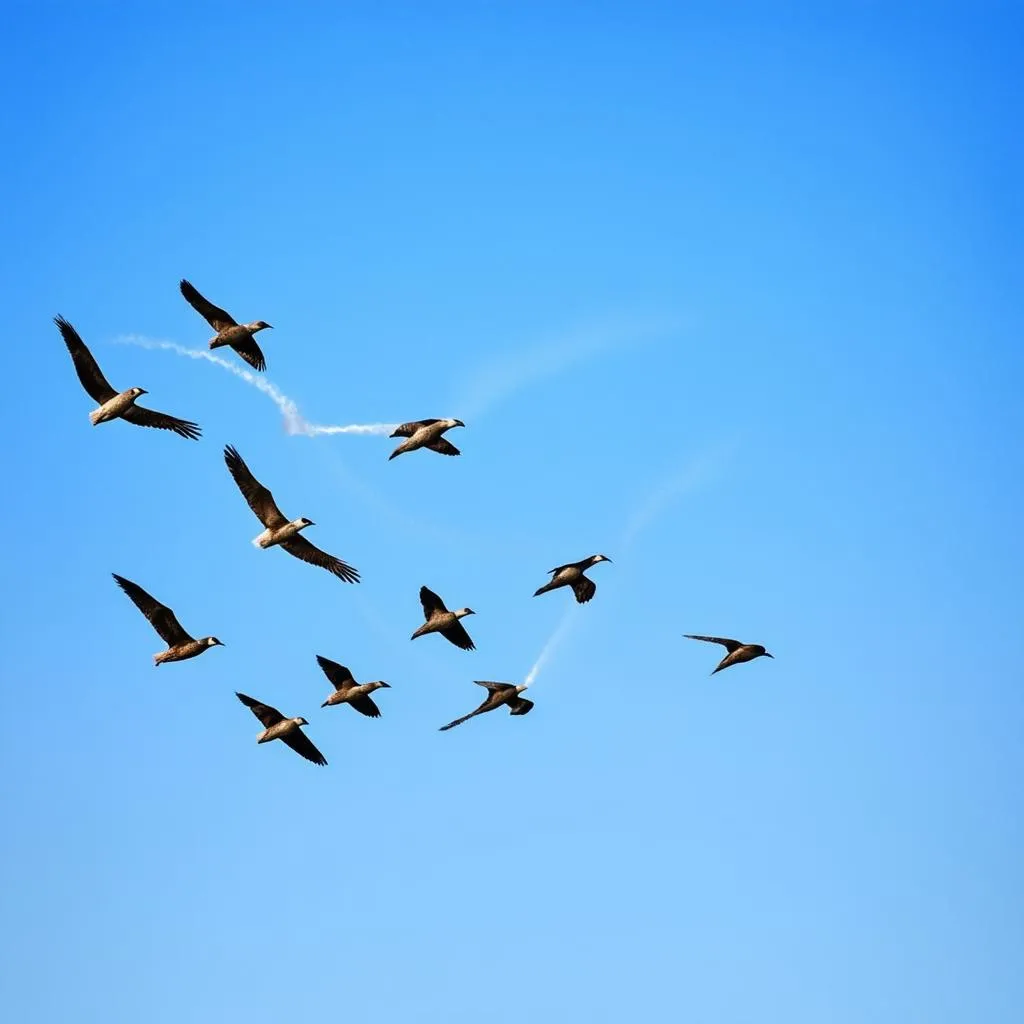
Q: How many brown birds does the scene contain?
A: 11